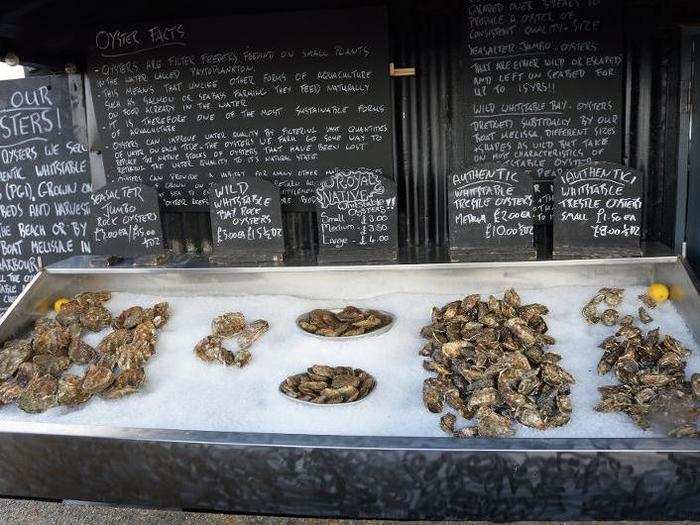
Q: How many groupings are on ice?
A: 6